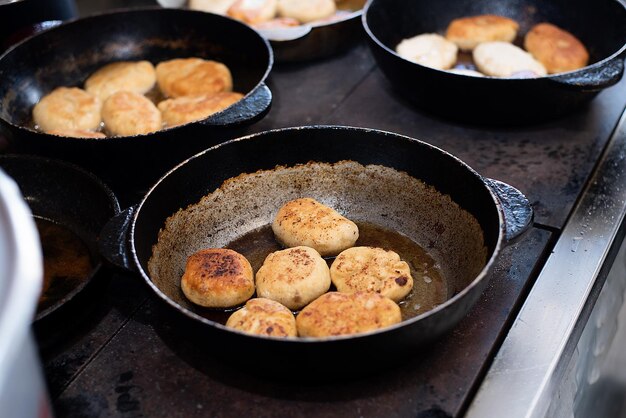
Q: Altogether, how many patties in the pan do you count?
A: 6